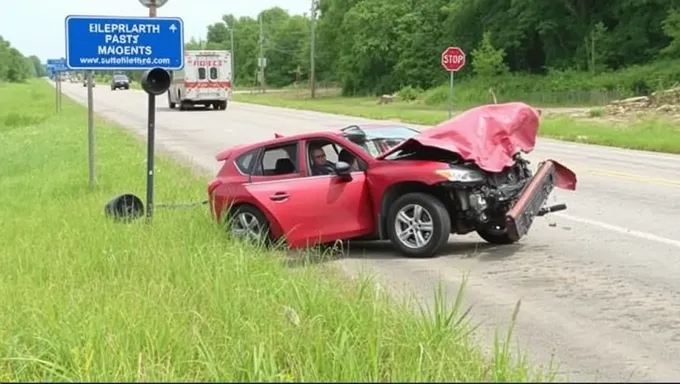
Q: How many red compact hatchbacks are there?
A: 1